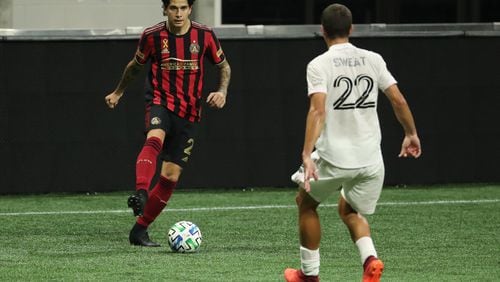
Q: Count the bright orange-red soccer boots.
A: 2